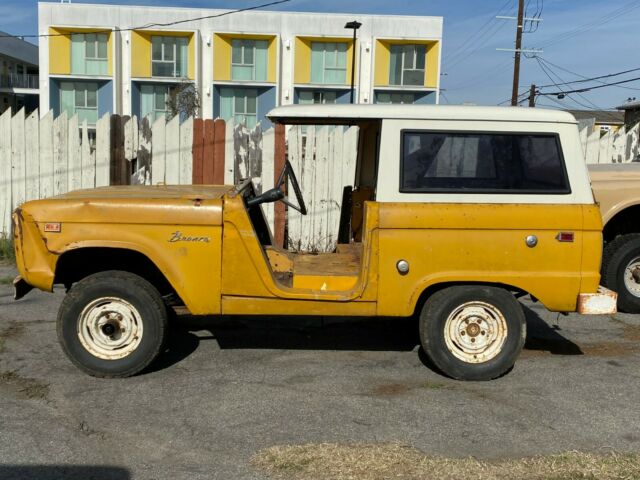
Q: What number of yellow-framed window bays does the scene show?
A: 5